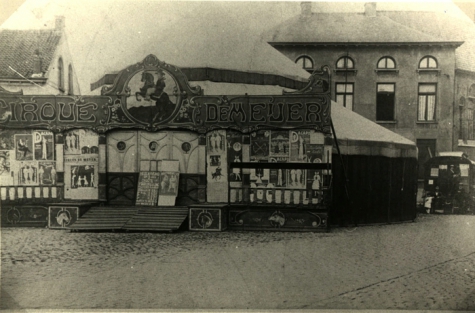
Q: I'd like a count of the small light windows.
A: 4